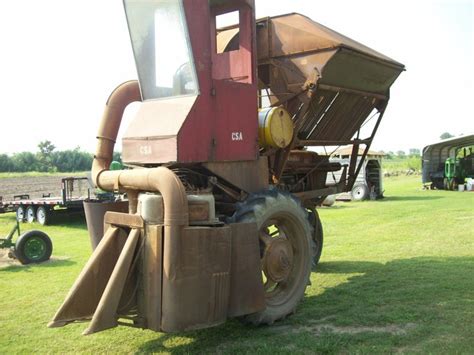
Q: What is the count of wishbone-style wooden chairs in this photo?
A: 0